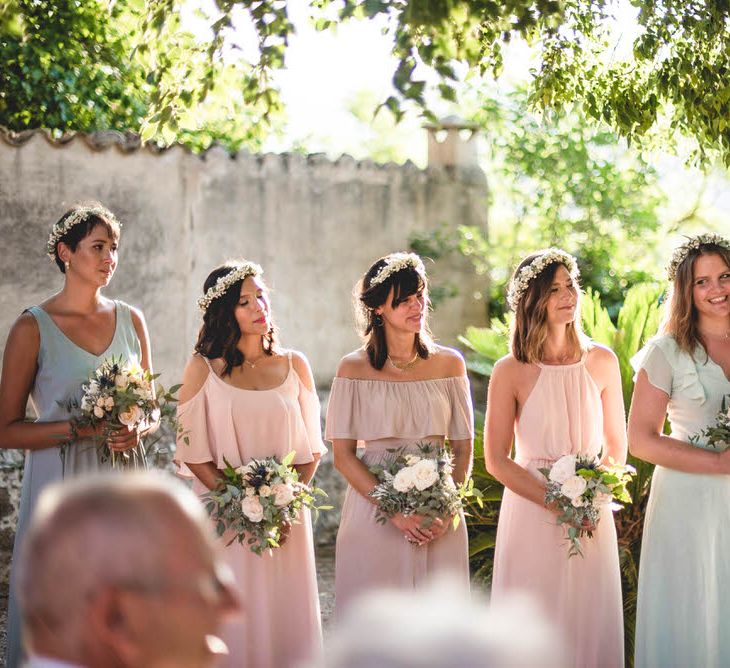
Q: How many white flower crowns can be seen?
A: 5